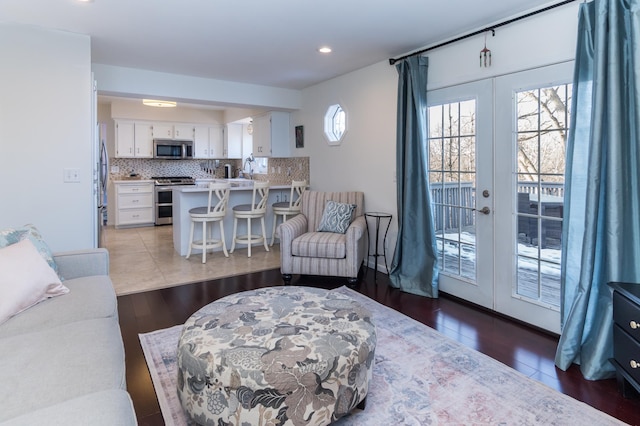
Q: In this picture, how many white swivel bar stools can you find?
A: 3